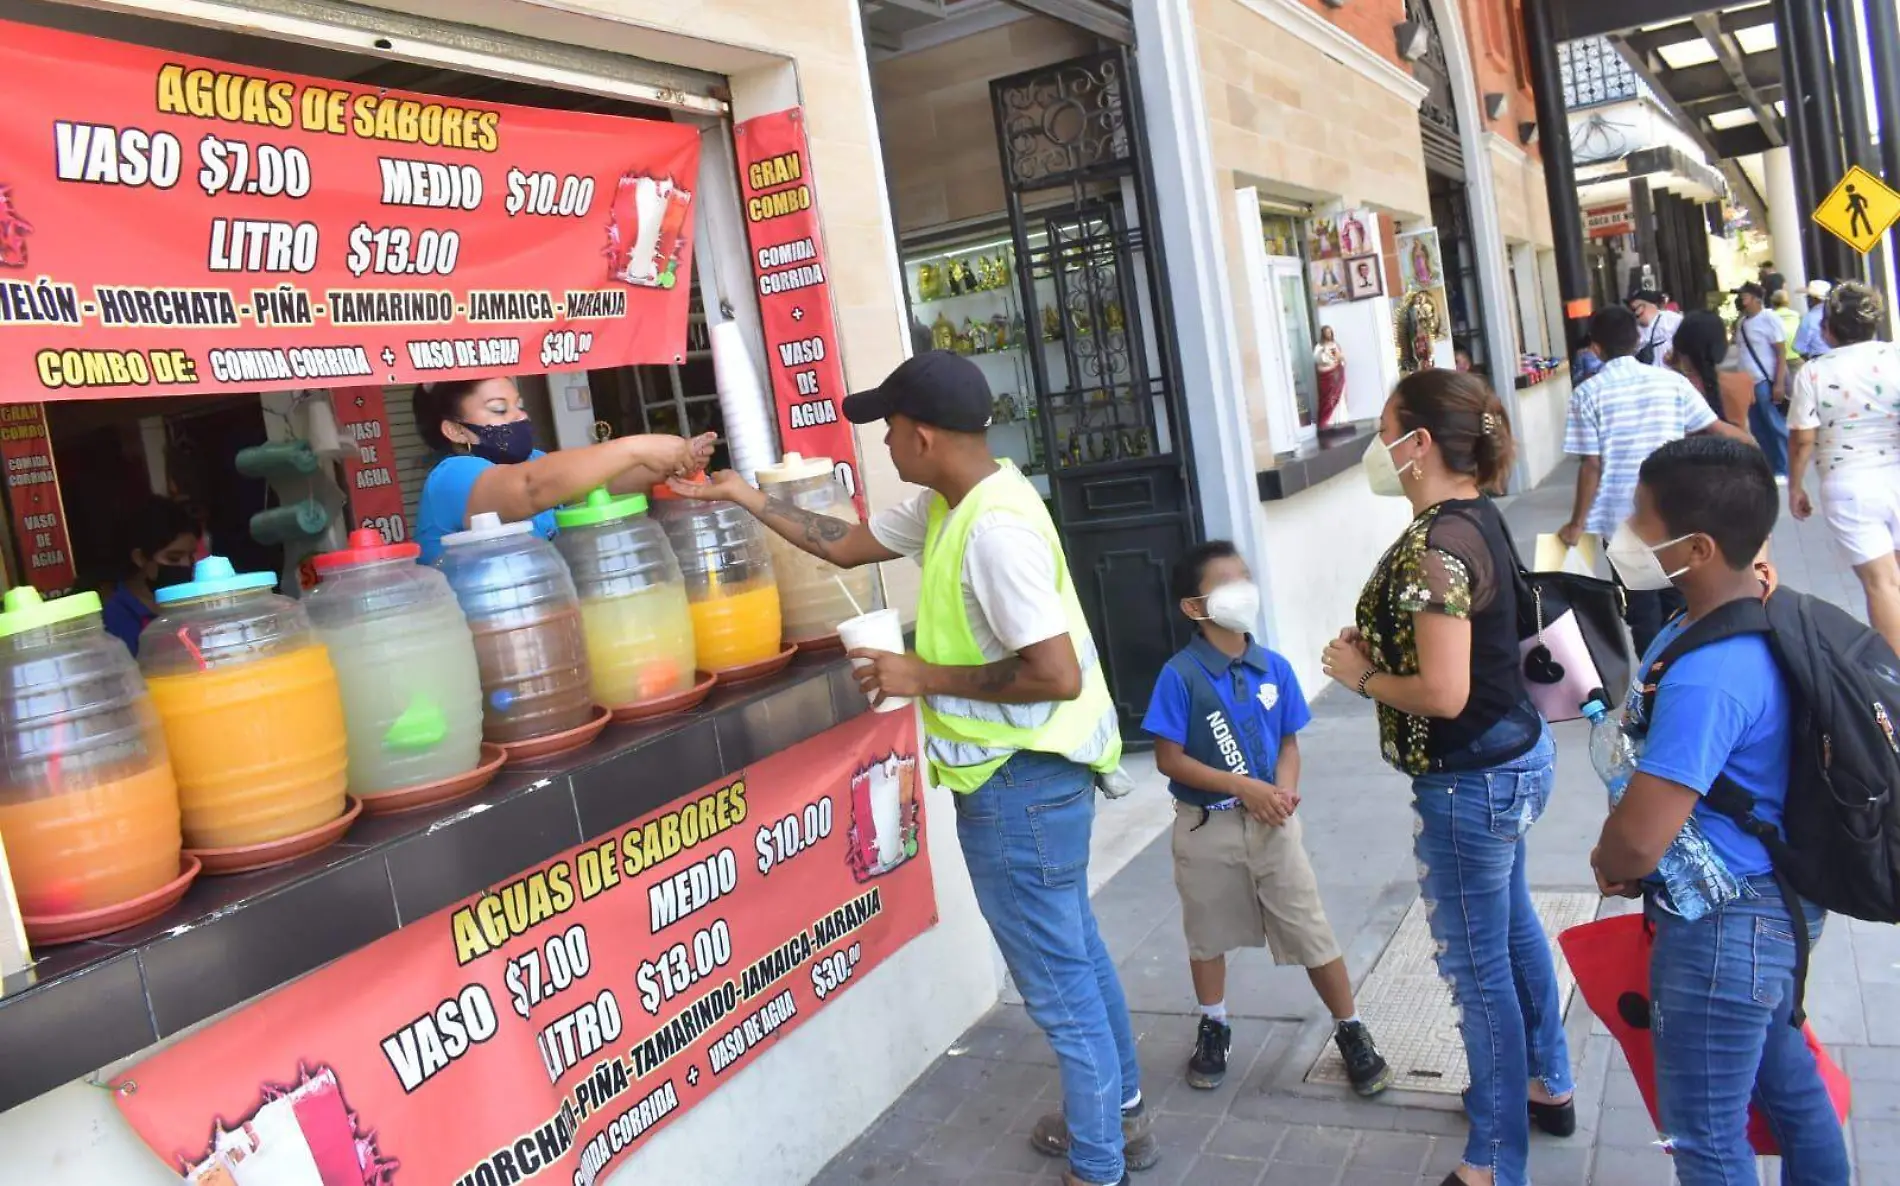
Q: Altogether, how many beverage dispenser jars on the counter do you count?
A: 7